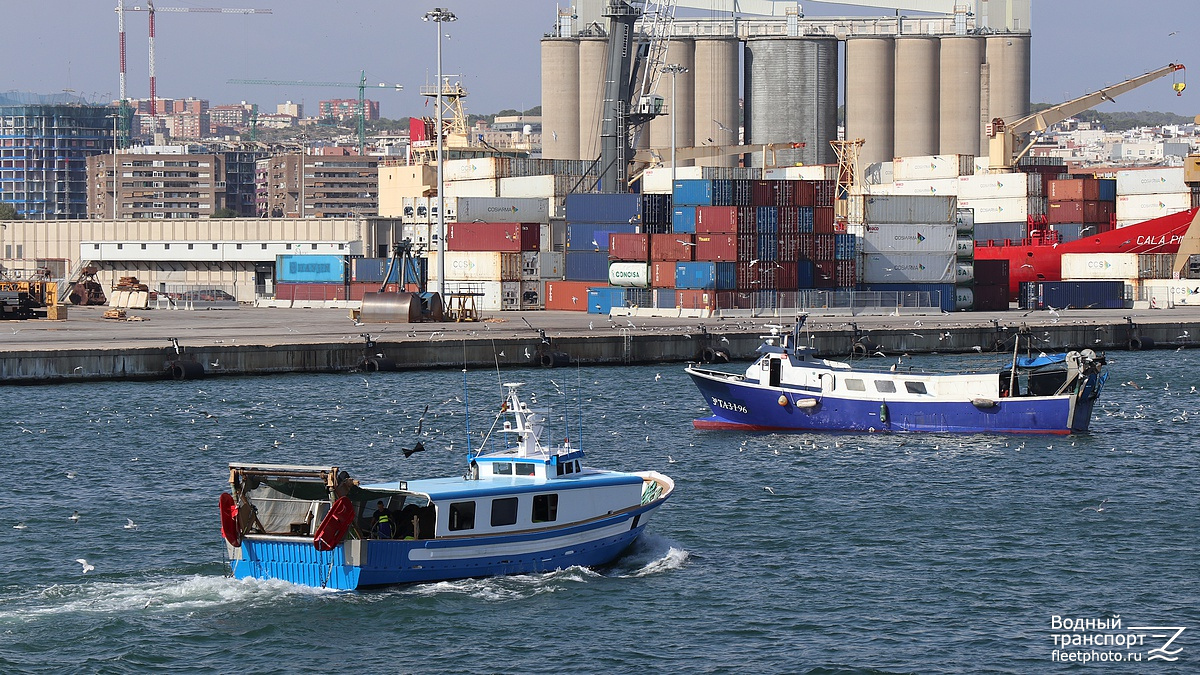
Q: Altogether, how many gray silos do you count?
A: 1